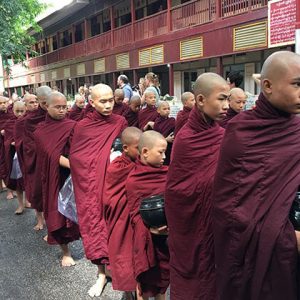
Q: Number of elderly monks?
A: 0